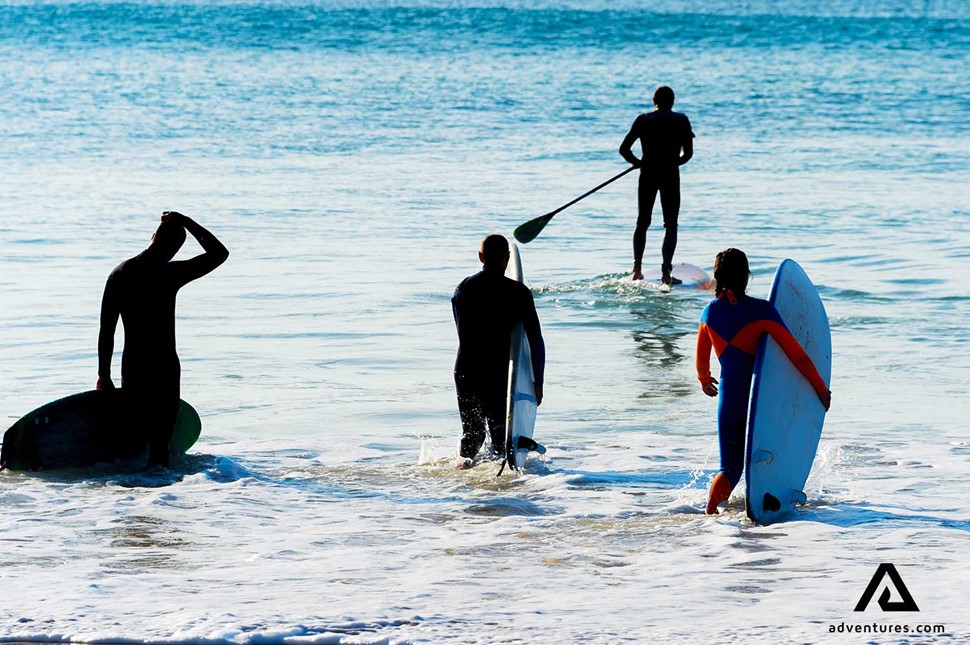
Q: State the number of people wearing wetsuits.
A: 4